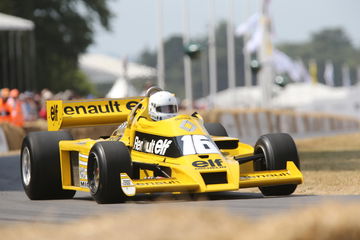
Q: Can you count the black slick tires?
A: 4